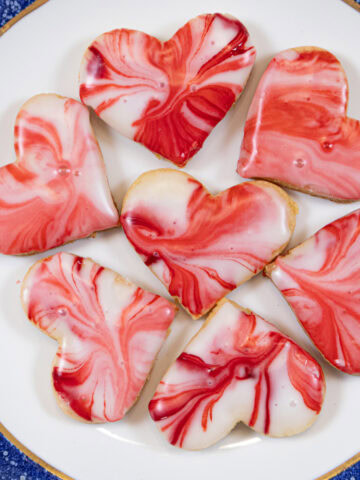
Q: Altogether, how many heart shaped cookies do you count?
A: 7